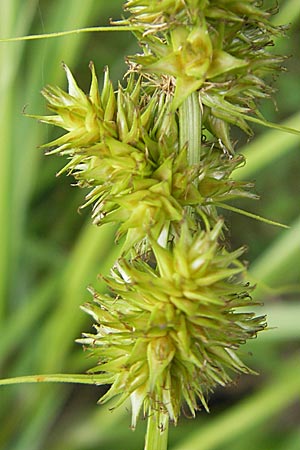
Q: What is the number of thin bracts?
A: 4